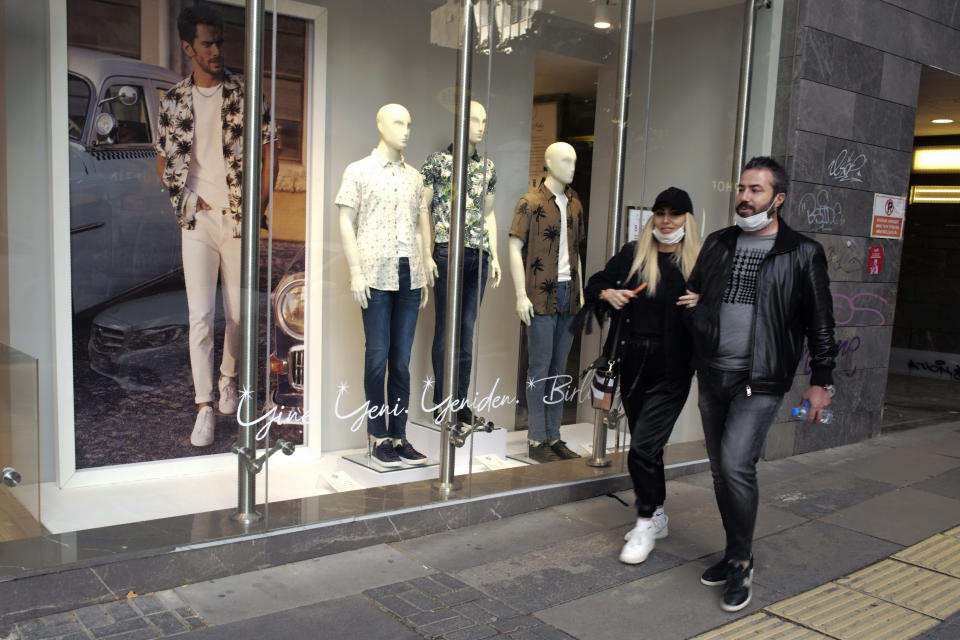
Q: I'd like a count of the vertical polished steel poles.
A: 4